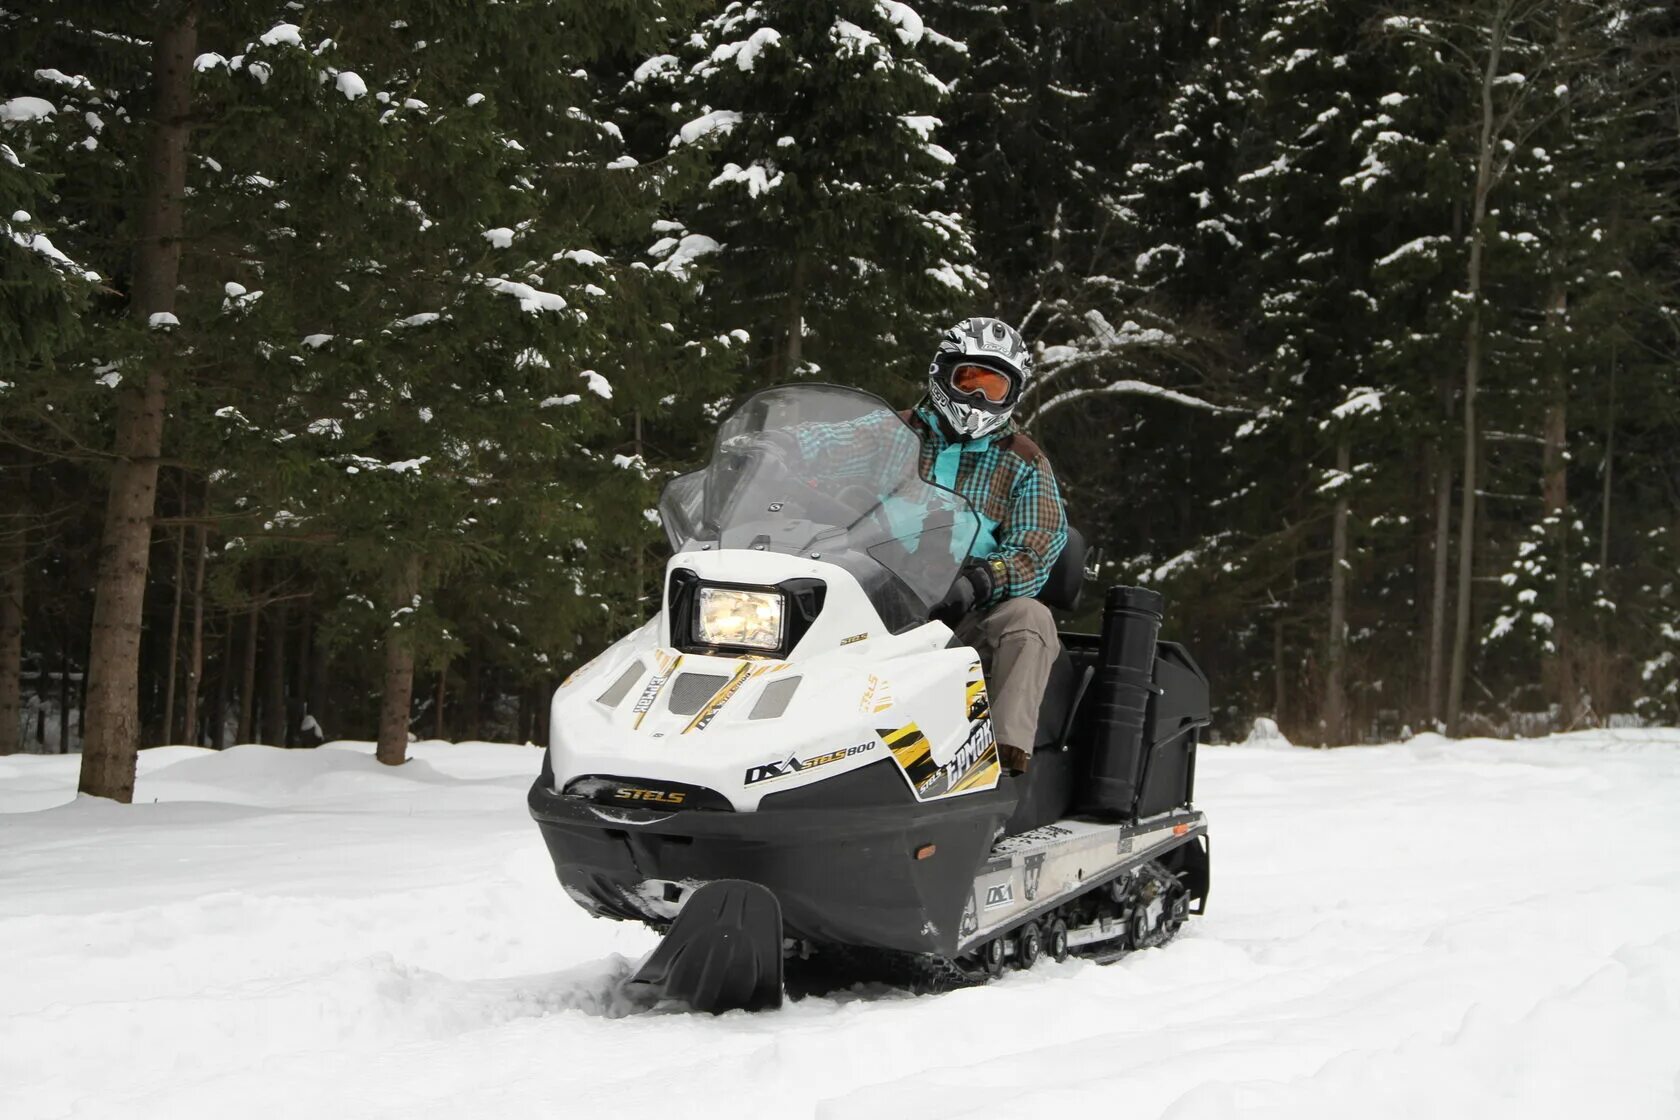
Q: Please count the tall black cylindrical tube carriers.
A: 1